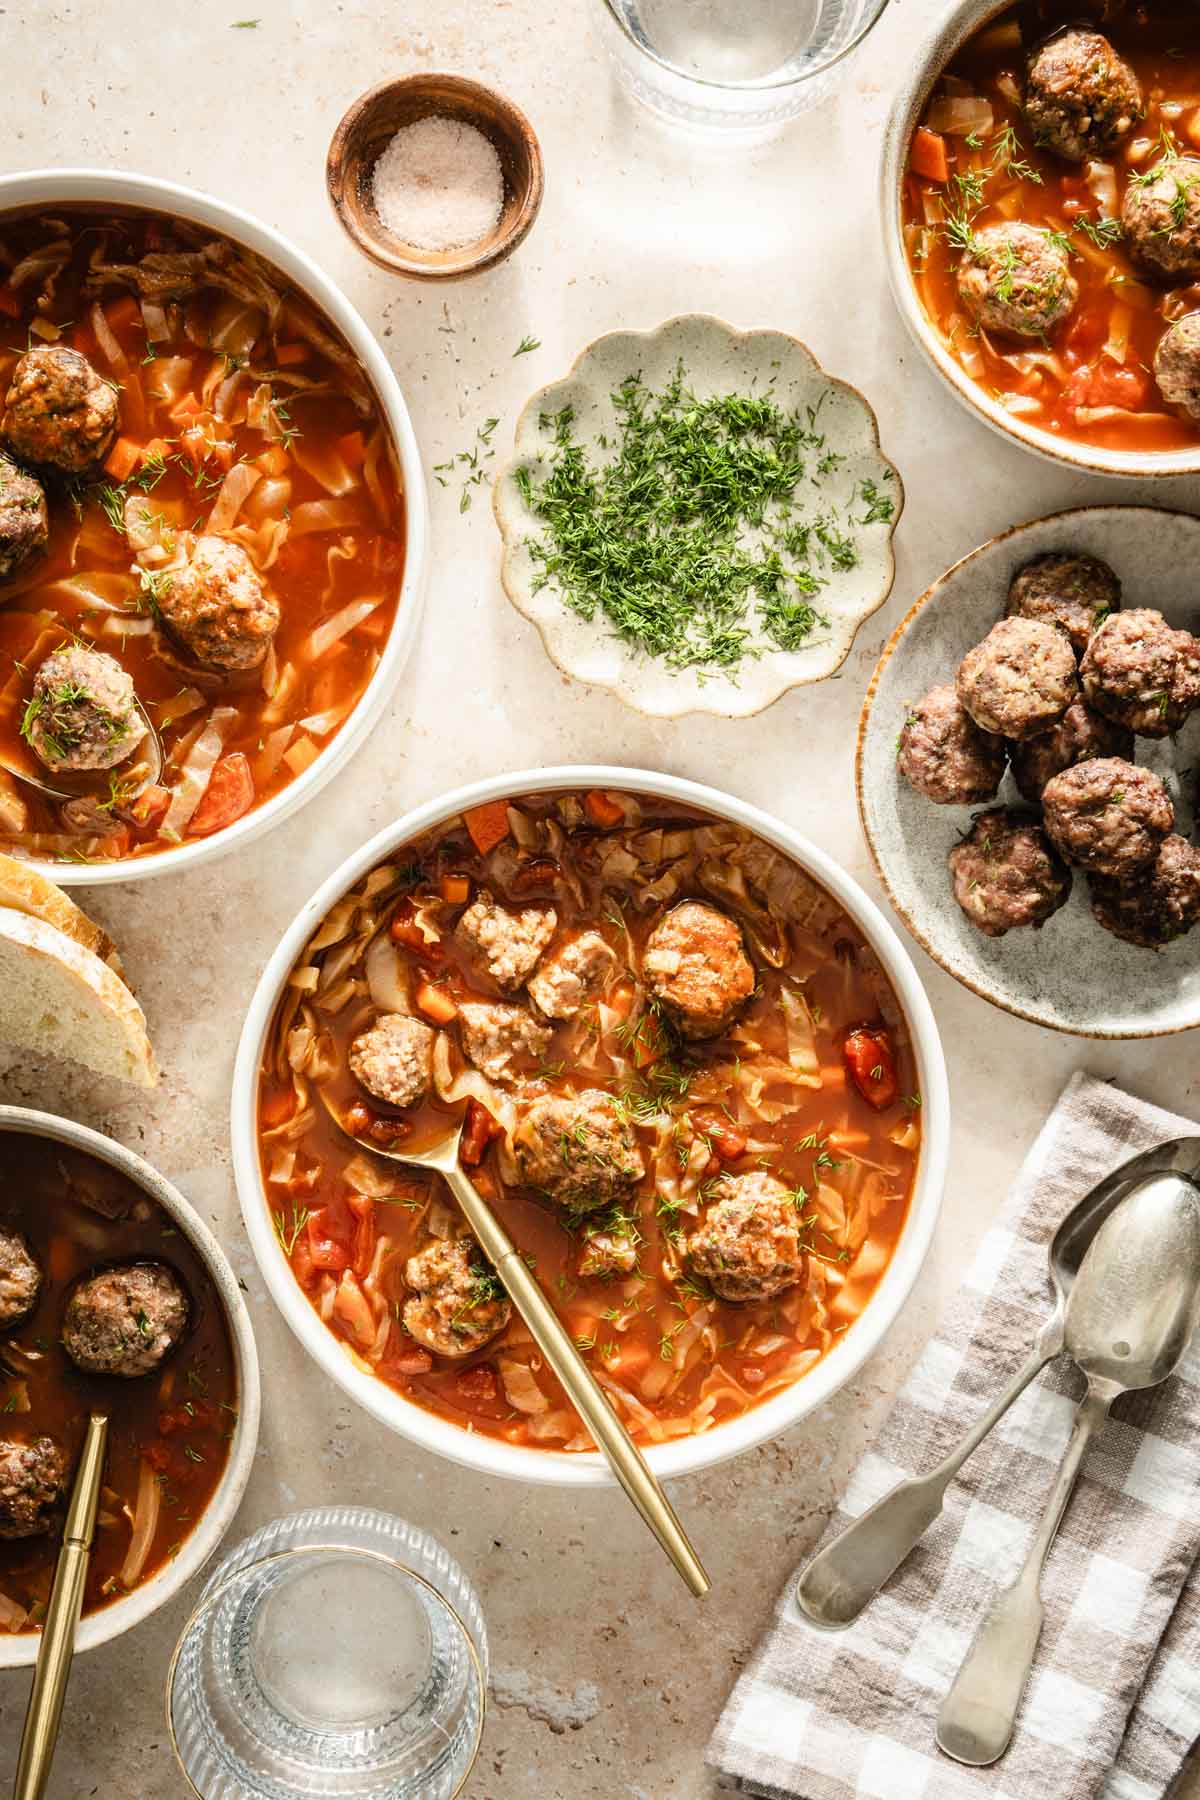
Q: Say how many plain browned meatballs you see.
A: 8